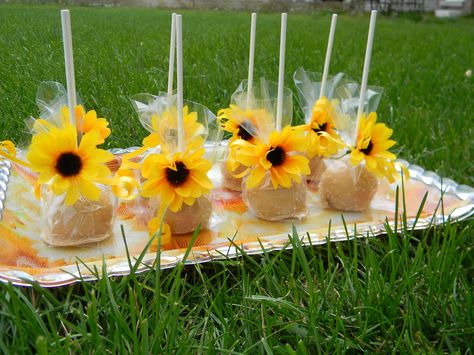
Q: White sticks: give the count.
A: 7